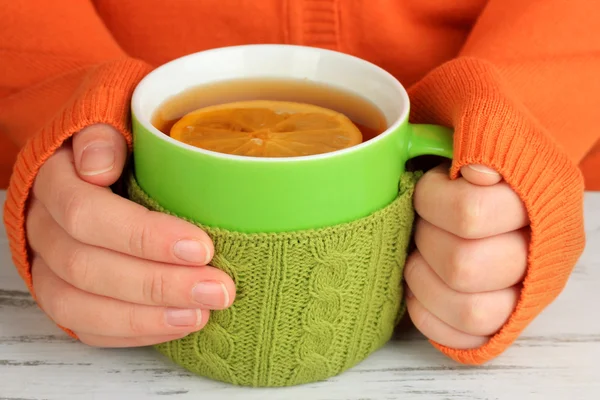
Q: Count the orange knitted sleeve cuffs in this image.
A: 2